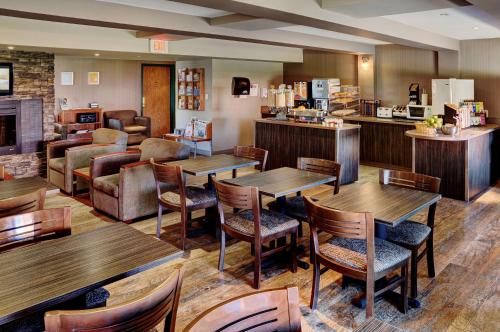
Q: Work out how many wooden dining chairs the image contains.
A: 10